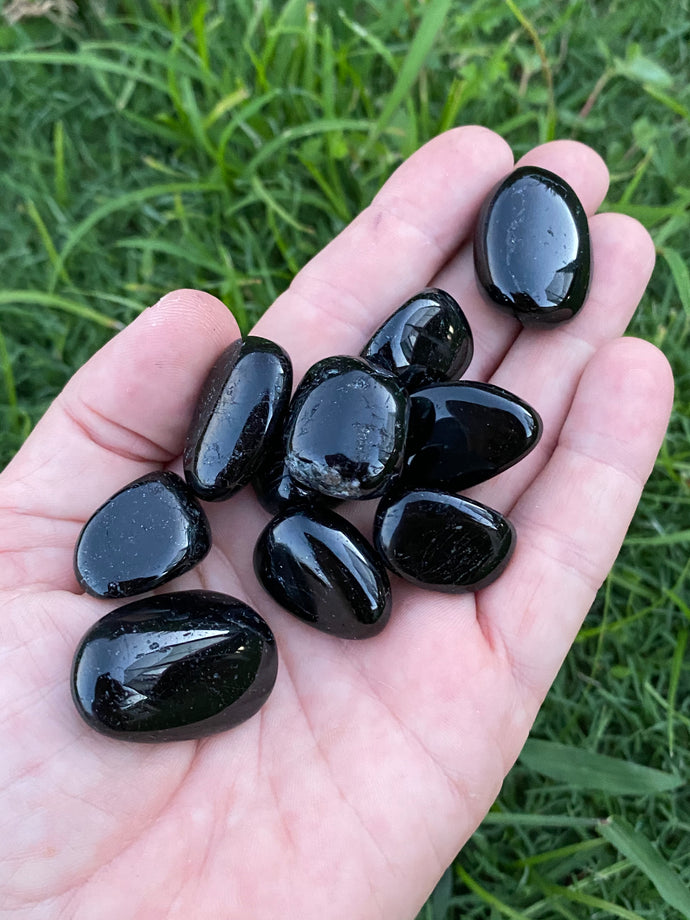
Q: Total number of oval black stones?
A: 10